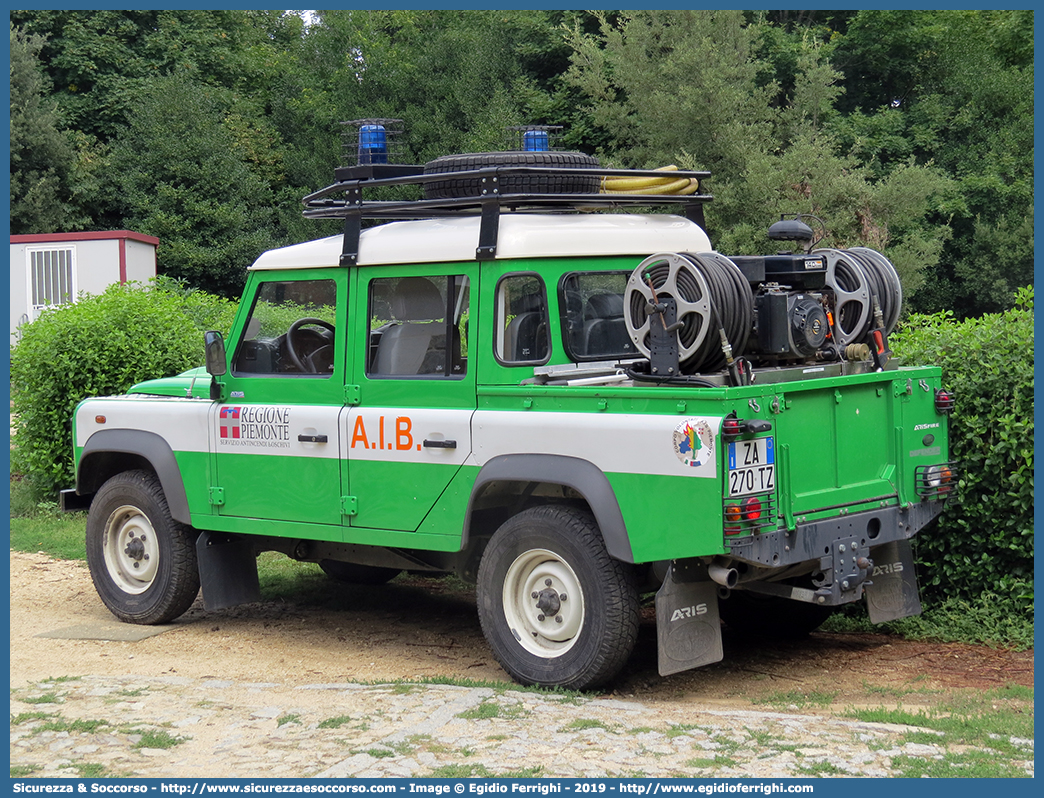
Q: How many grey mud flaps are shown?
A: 3